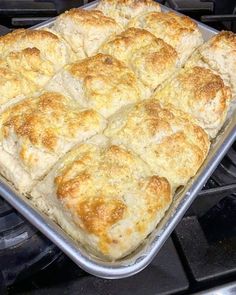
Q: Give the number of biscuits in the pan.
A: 12